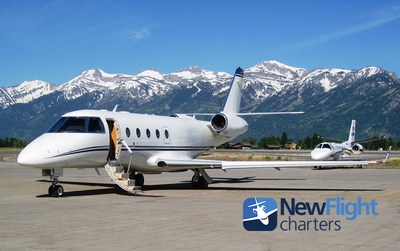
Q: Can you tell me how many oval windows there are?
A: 5